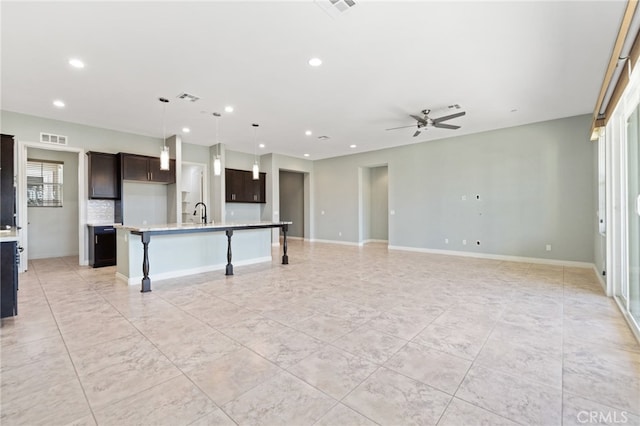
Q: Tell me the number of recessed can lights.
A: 9